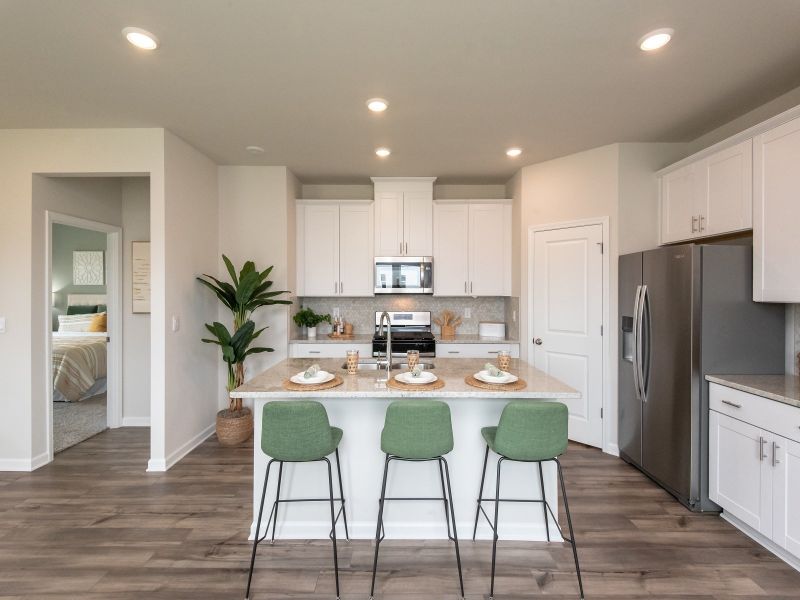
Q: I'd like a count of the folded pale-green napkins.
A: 3